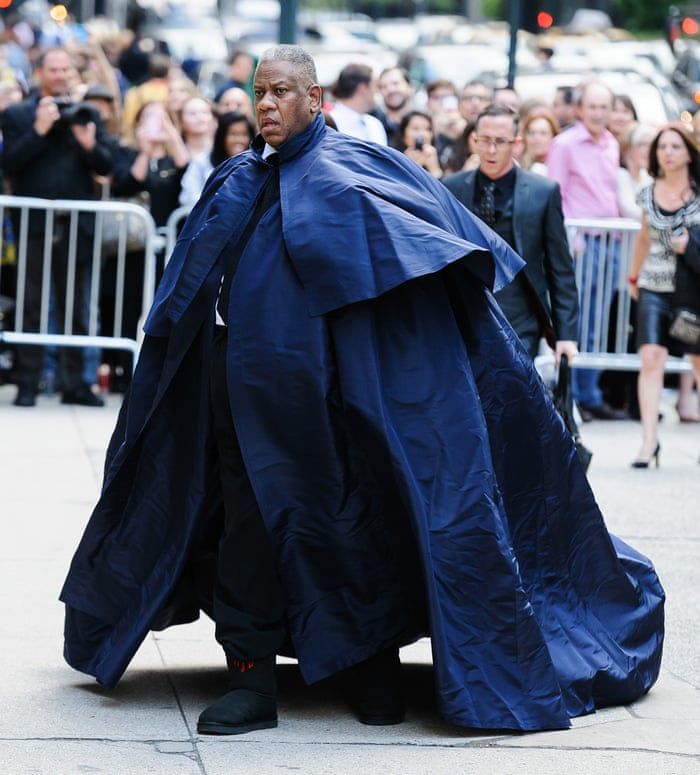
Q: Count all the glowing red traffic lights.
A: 2